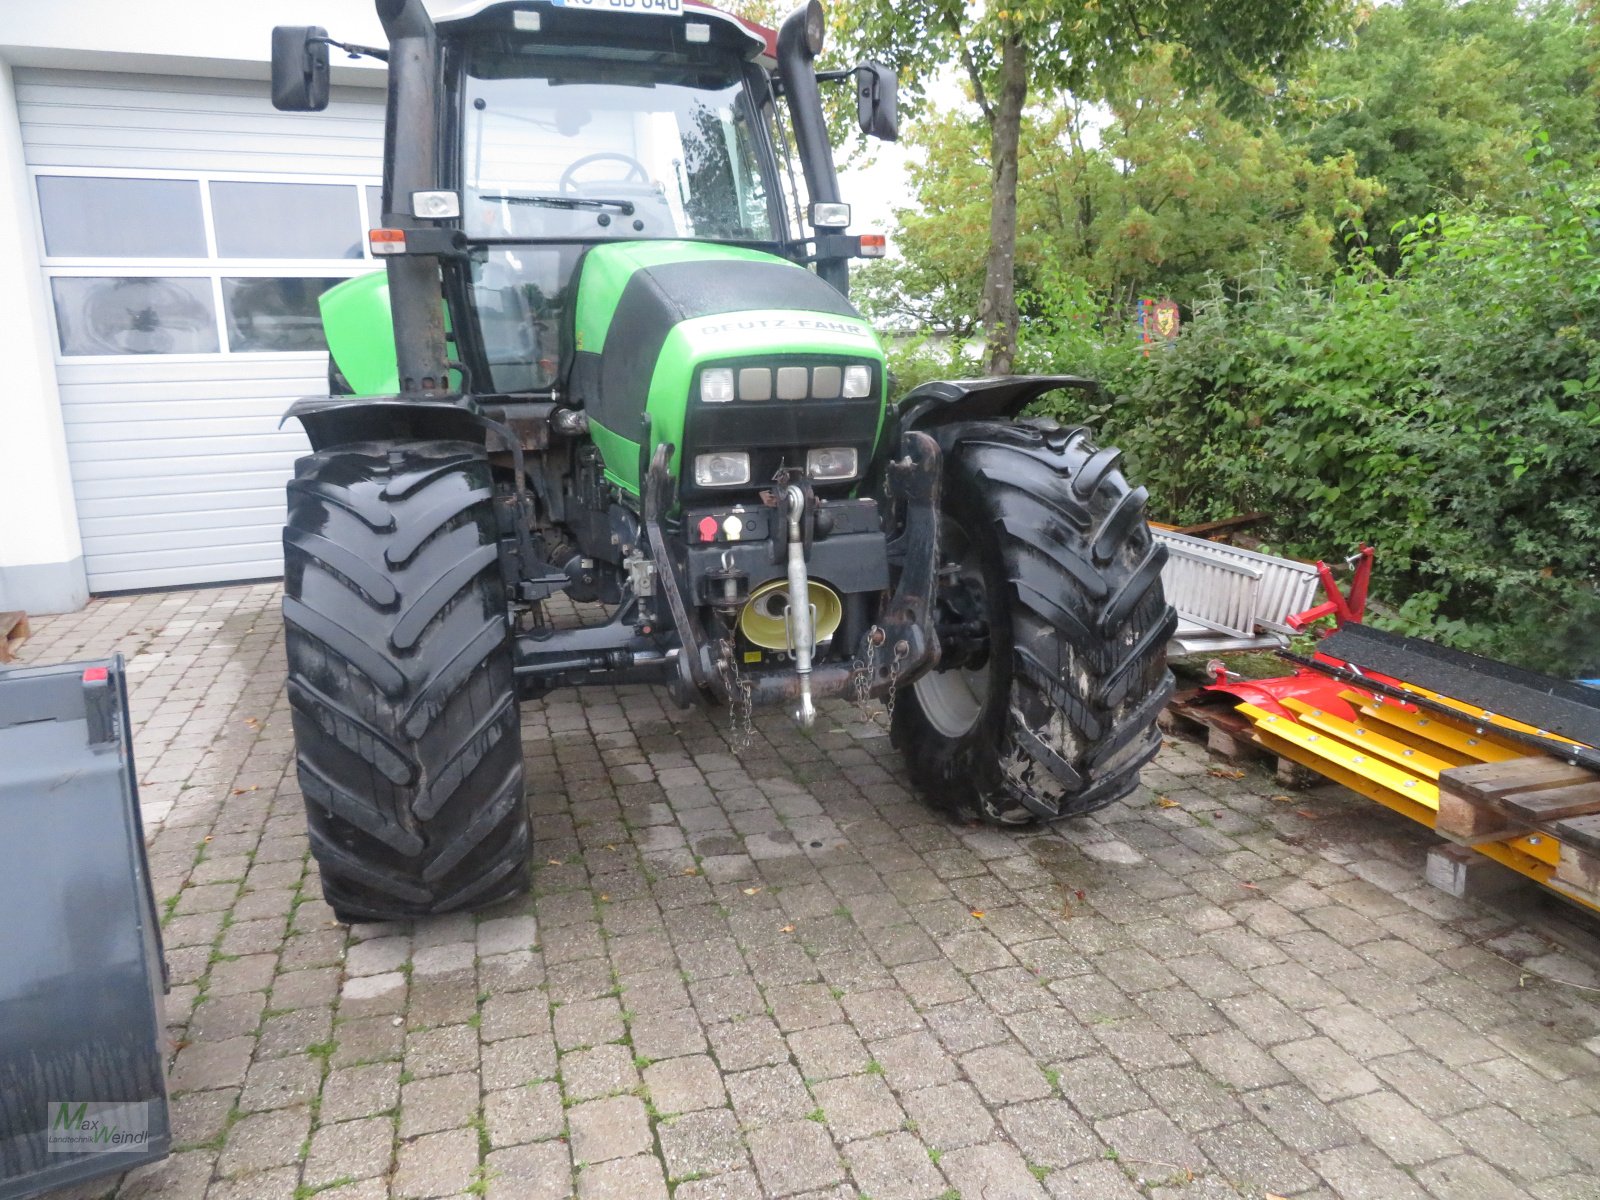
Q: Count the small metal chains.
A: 4